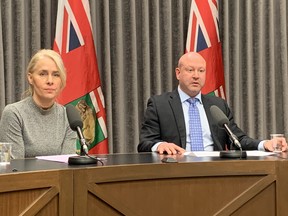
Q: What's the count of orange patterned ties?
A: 0